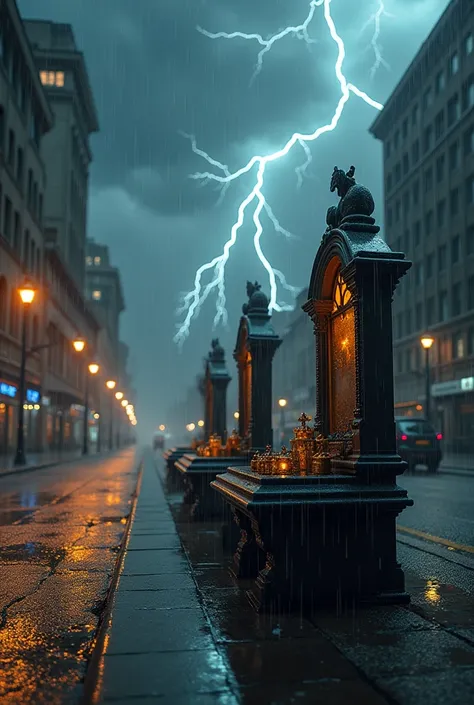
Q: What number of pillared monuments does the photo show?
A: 3